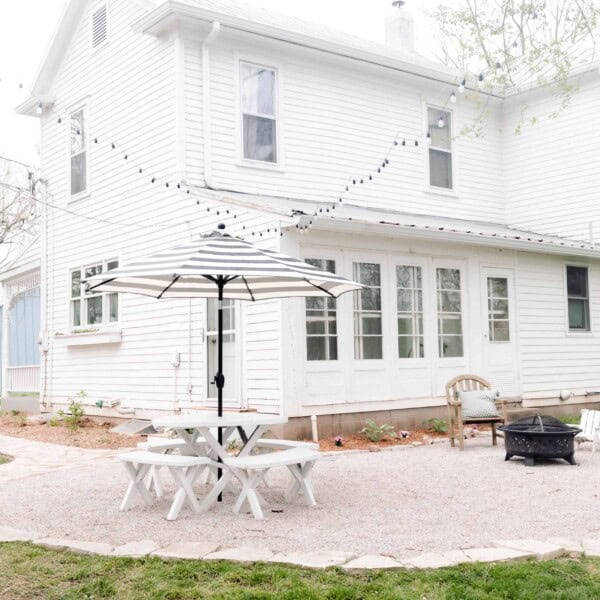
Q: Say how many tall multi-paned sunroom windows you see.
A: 4